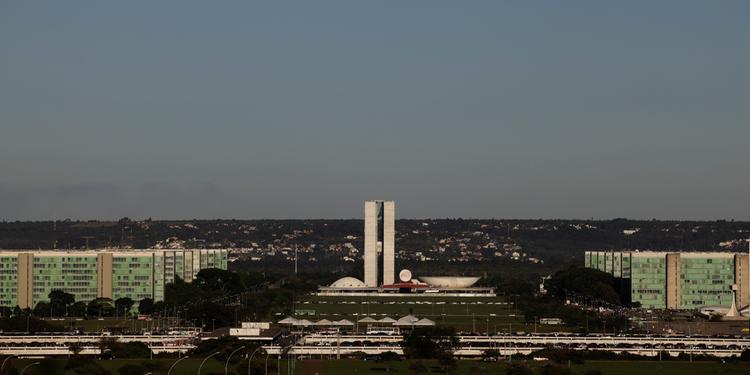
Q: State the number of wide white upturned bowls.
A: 1